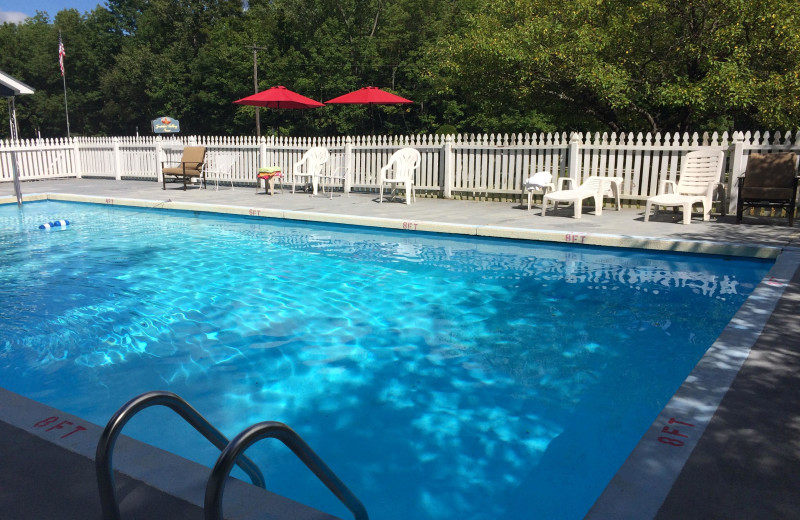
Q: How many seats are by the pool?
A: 8